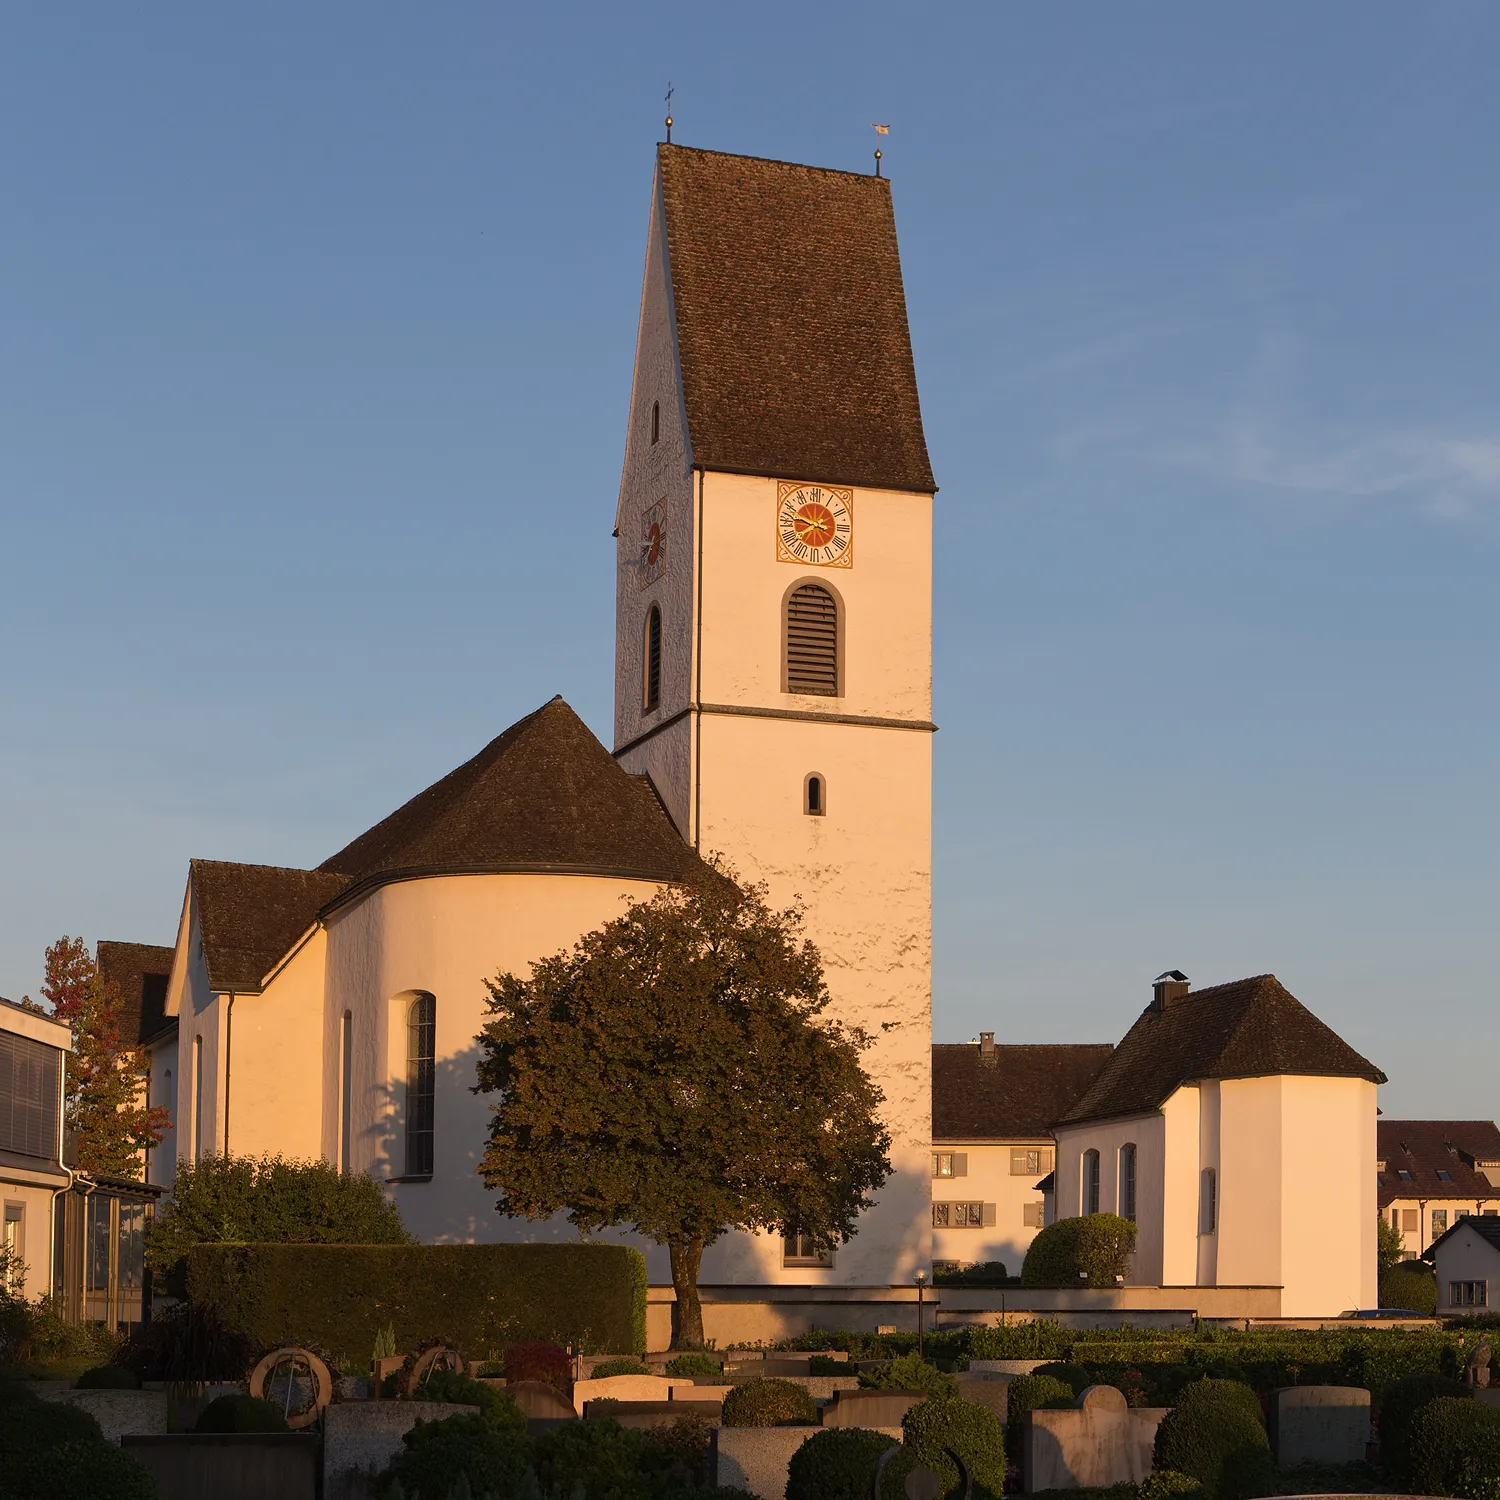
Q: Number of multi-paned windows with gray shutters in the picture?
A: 4